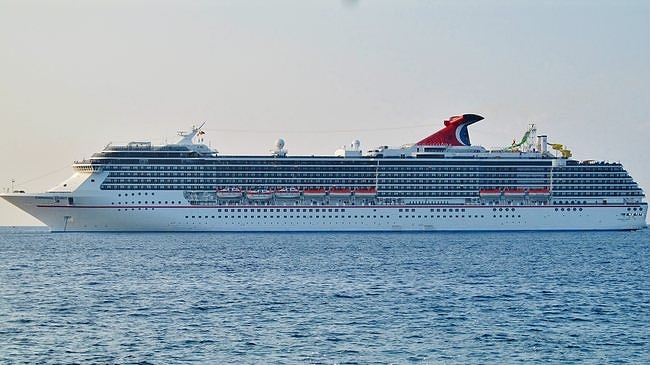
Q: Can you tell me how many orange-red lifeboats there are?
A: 6